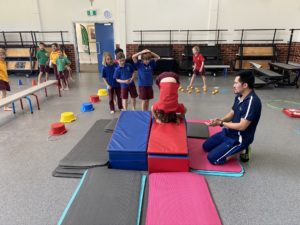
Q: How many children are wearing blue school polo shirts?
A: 3